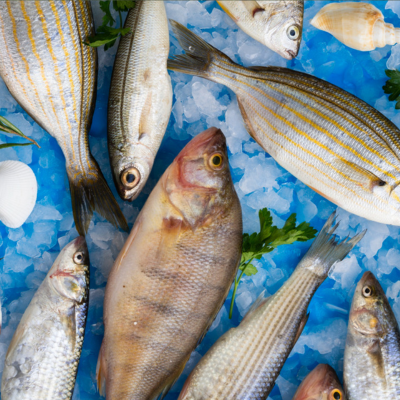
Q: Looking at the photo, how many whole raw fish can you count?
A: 9